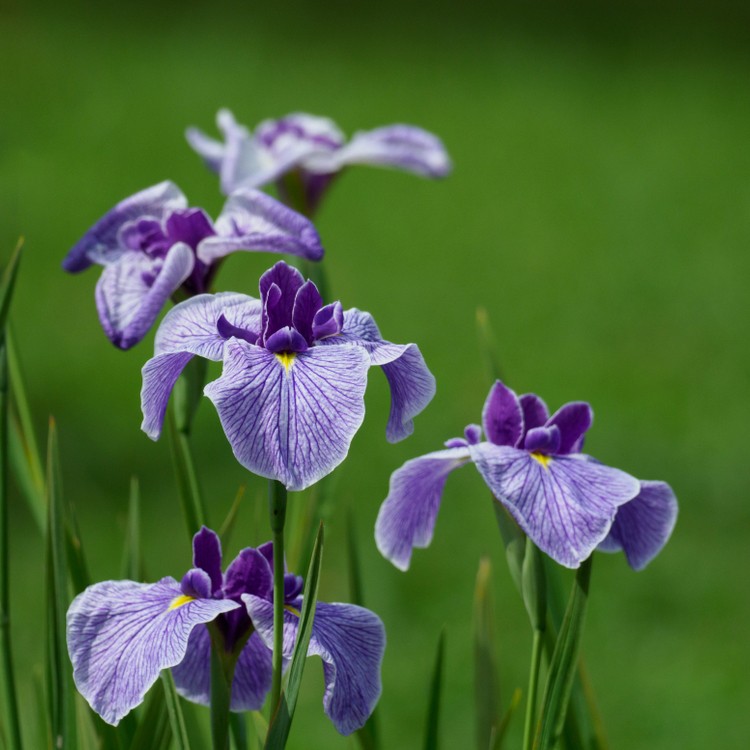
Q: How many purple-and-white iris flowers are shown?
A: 5